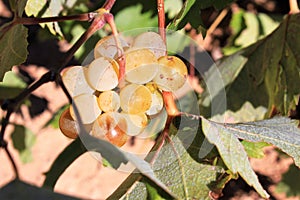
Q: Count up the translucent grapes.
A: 13